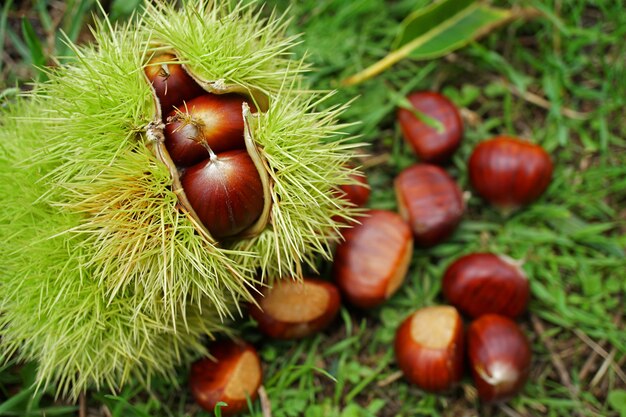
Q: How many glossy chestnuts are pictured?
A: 13